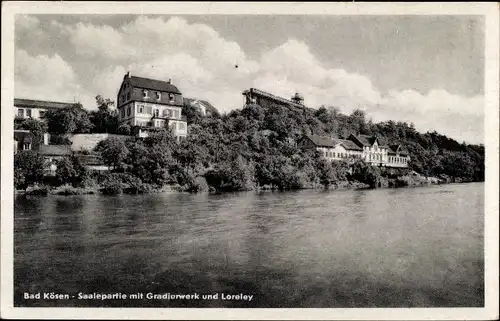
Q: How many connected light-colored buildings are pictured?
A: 3